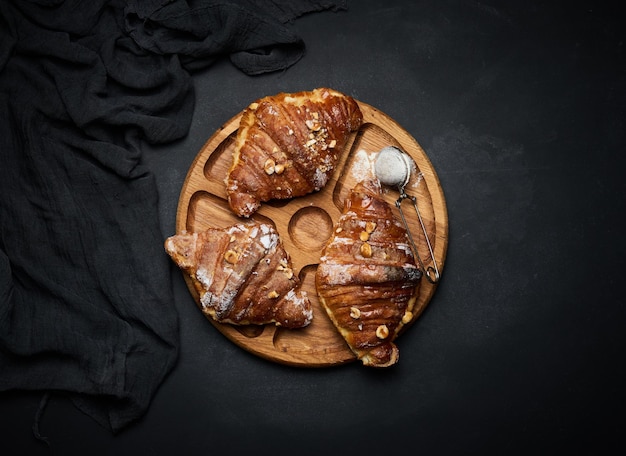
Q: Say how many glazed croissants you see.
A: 3